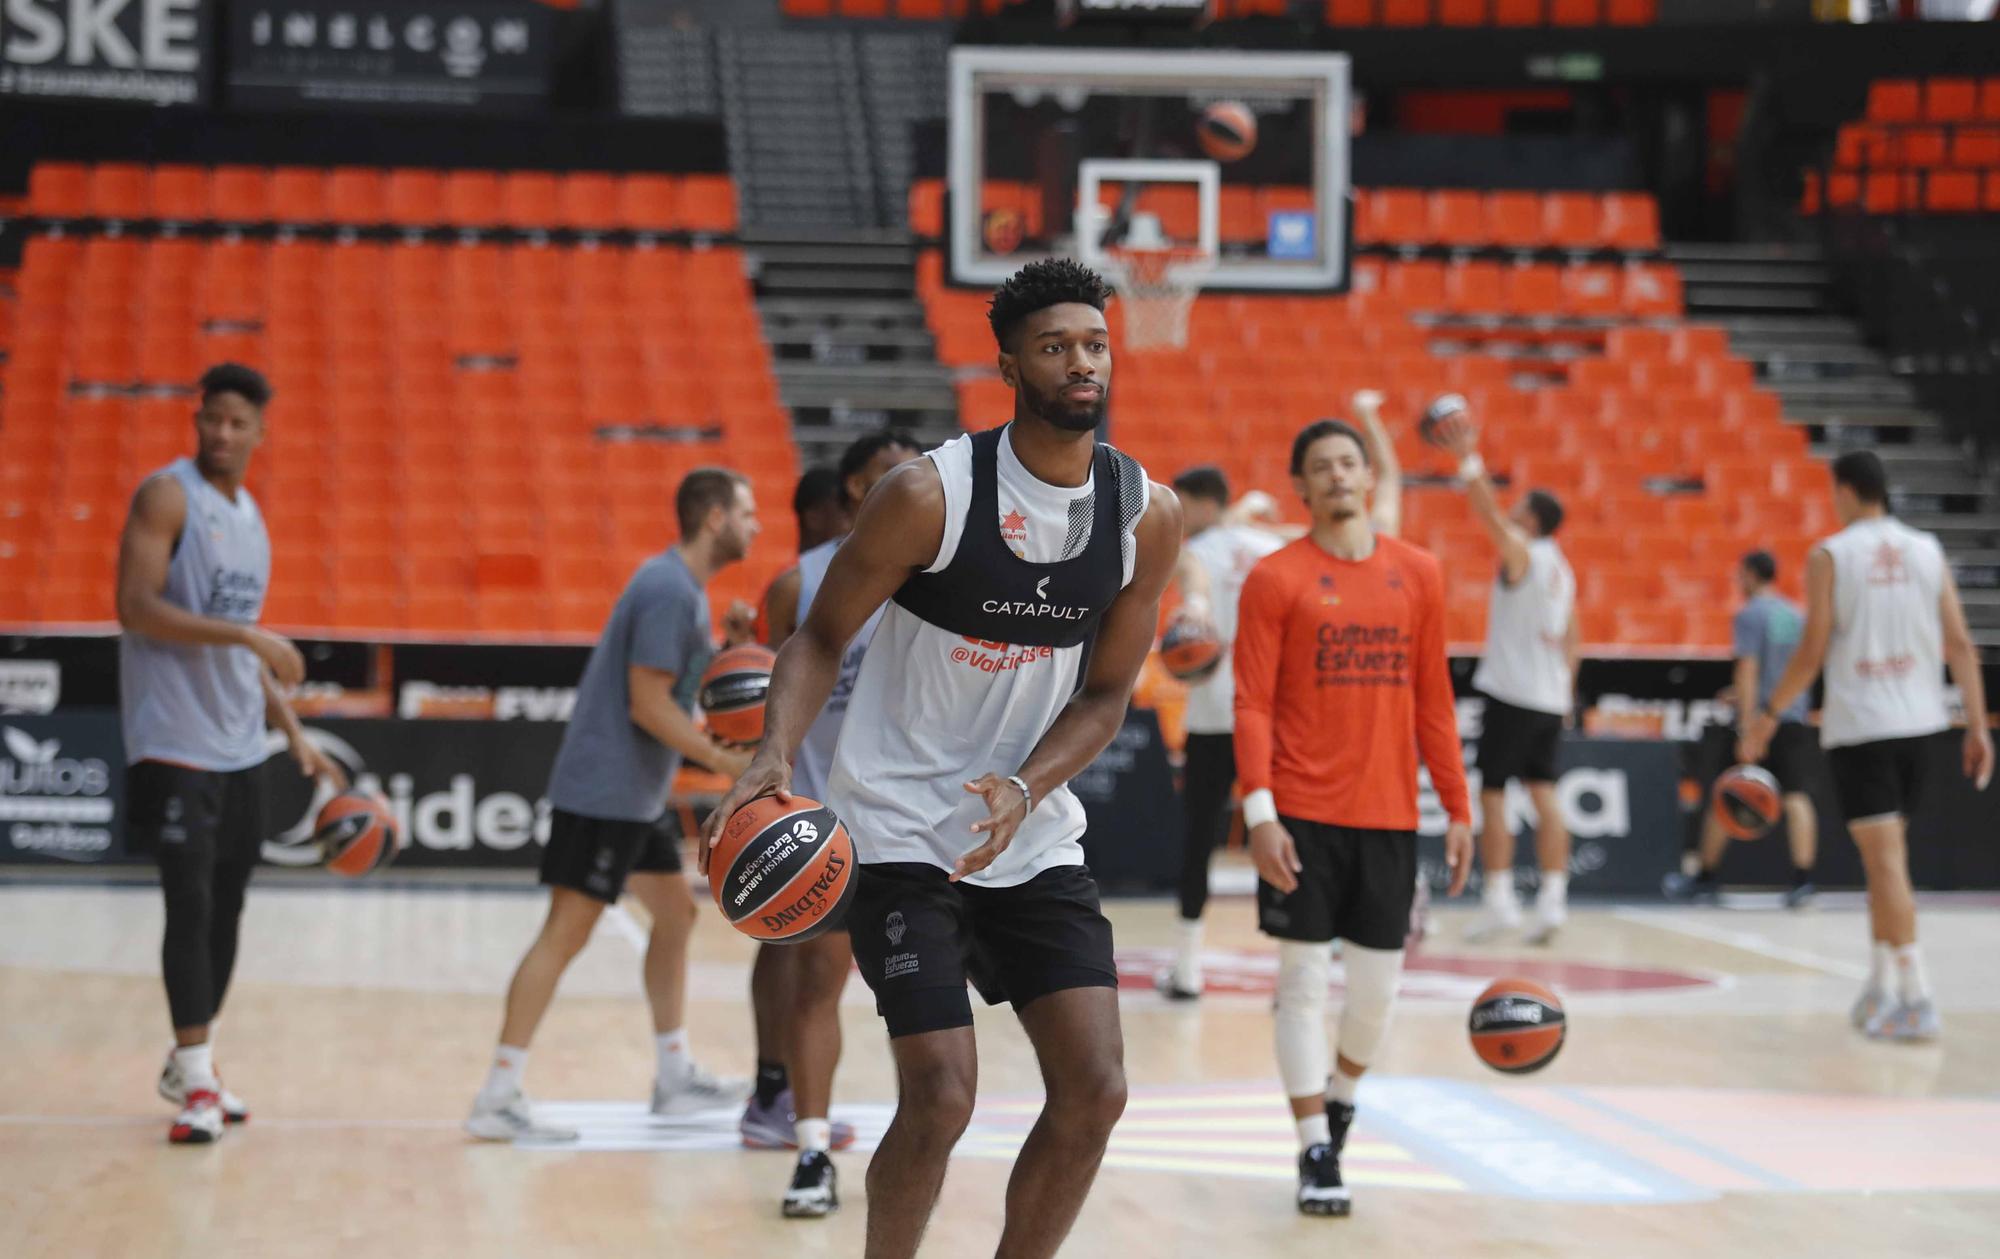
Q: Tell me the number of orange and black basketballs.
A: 8